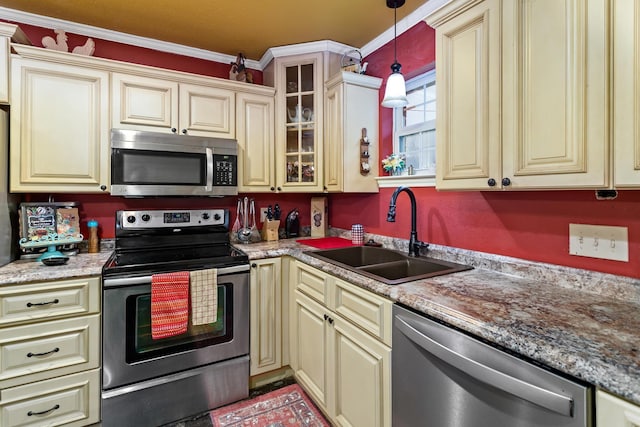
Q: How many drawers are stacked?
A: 3